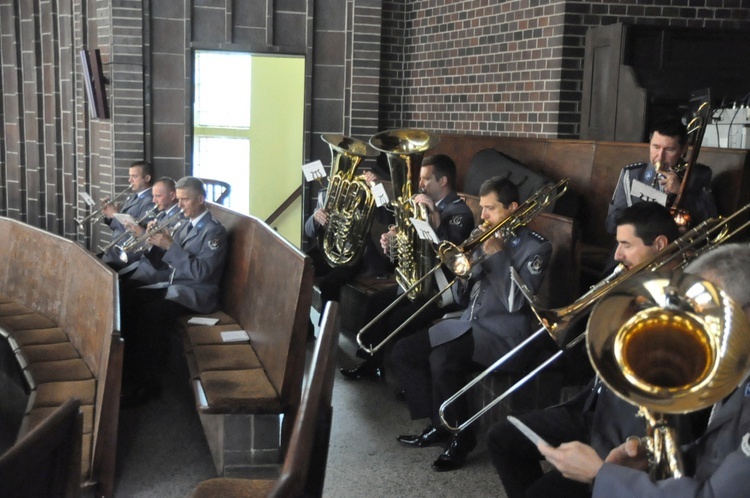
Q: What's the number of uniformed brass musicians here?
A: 9